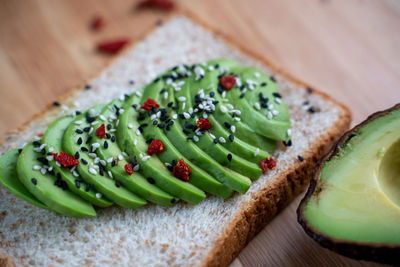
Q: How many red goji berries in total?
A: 12